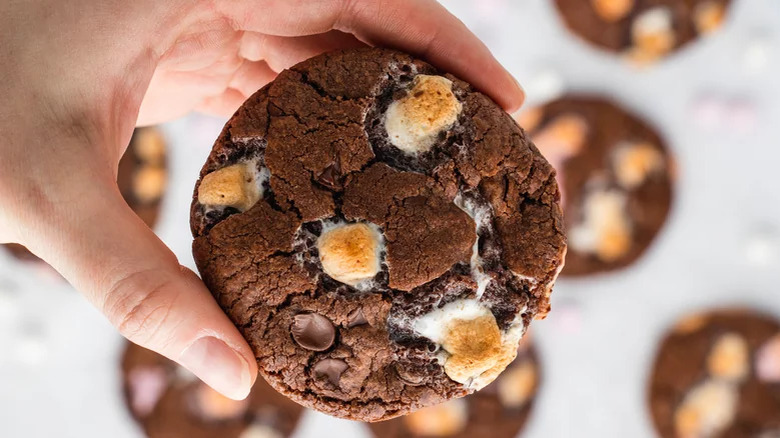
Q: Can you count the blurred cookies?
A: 6